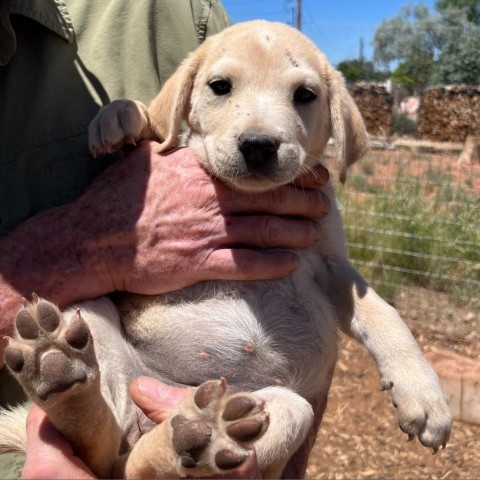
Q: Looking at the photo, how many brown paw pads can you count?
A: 10